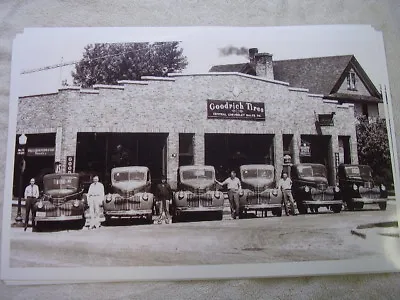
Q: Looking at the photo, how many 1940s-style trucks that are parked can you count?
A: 6